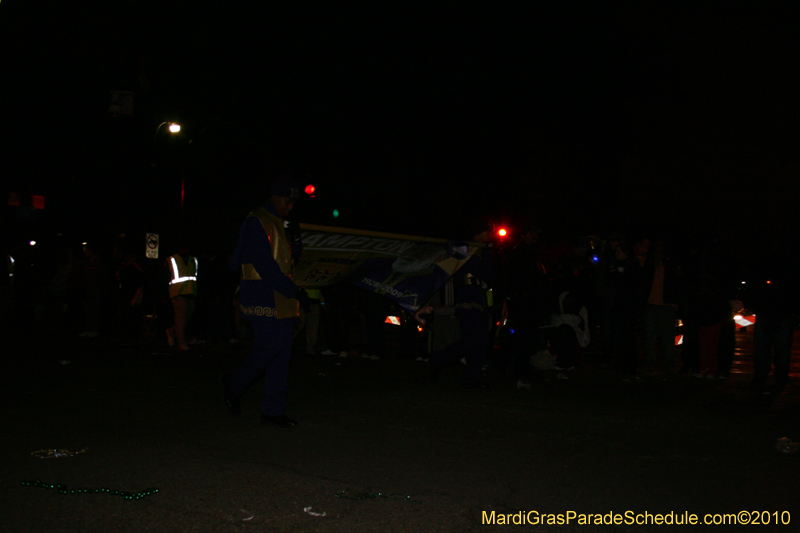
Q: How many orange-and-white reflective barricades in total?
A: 3